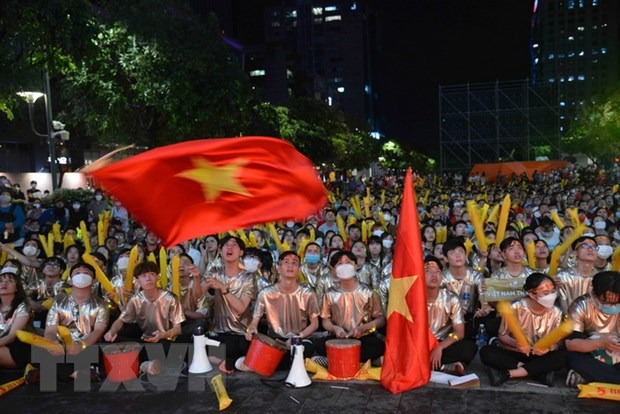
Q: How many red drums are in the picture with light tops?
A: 3